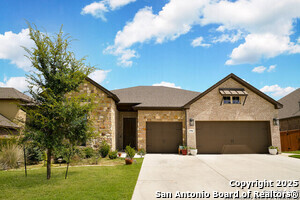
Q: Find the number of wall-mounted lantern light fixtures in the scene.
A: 2